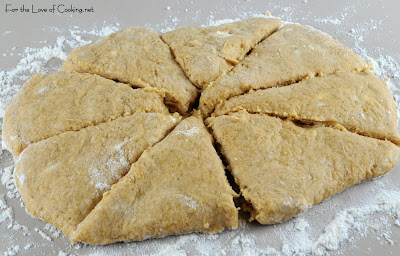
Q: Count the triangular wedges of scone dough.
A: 8